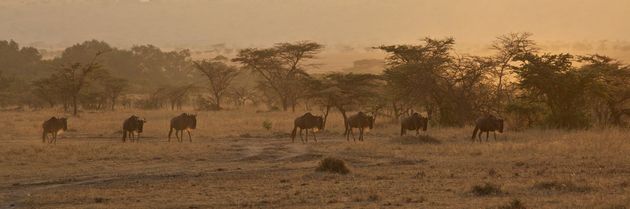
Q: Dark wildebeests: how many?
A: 7